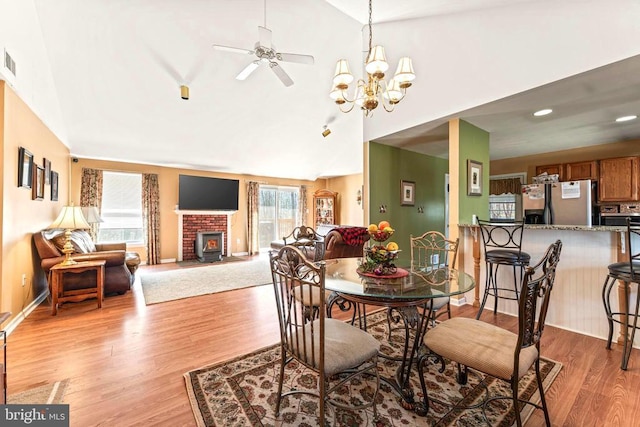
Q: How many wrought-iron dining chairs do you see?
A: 4